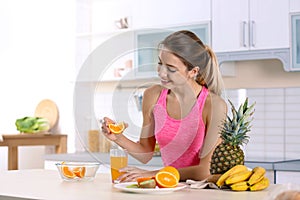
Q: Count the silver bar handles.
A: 2